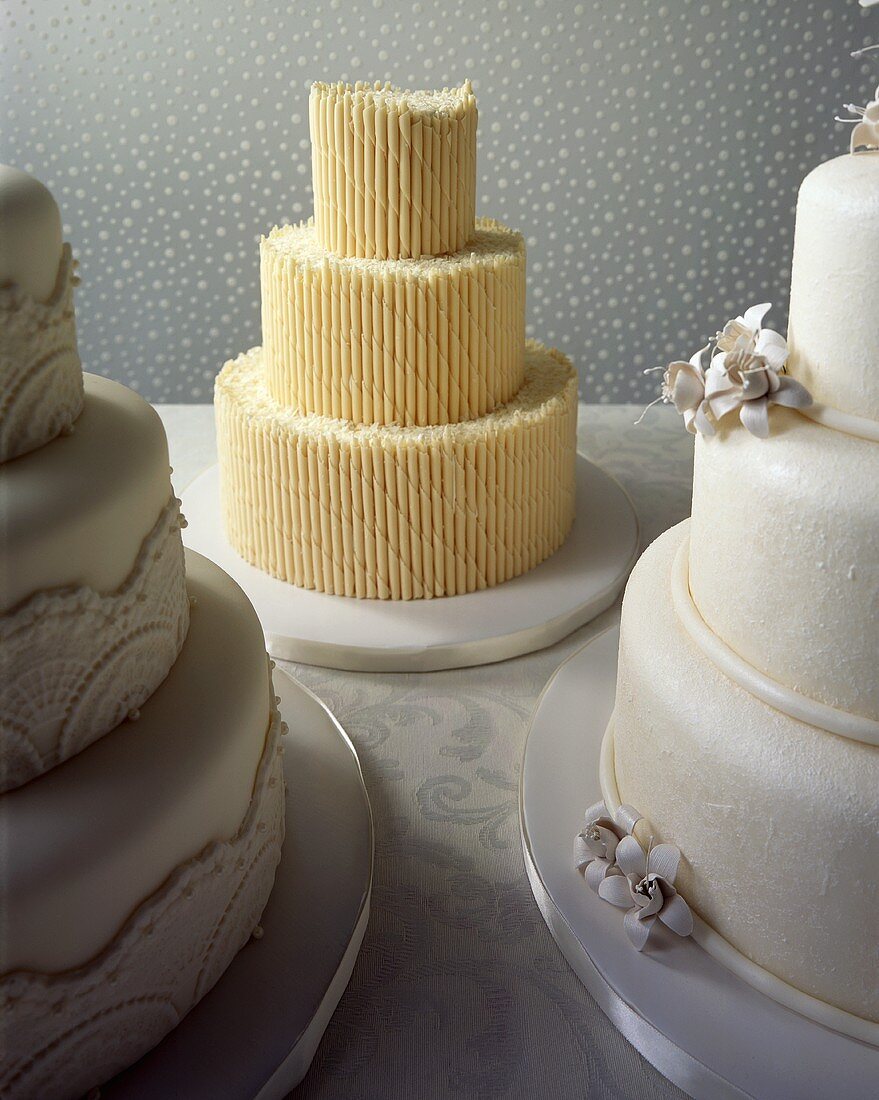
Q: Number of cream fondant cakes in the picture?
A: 2